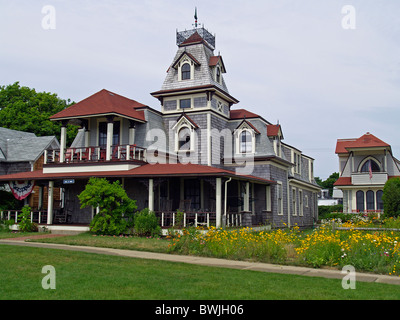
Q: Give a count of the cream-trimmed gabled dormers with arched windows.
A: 5